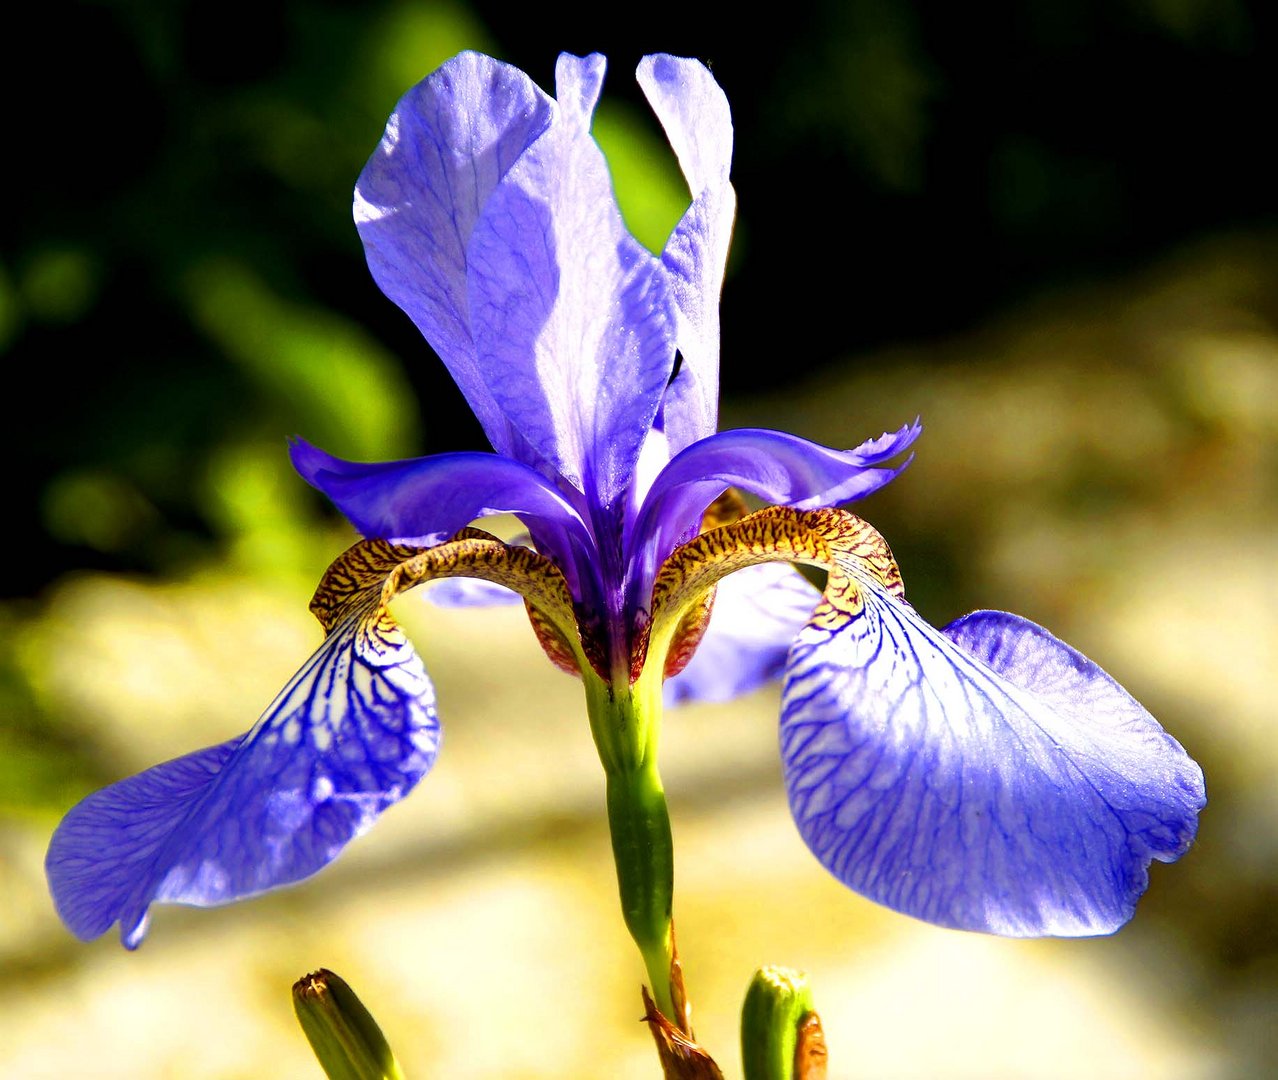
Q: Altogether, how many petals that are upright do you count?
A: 3